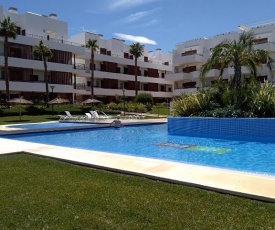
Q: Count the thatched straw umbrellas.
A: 3